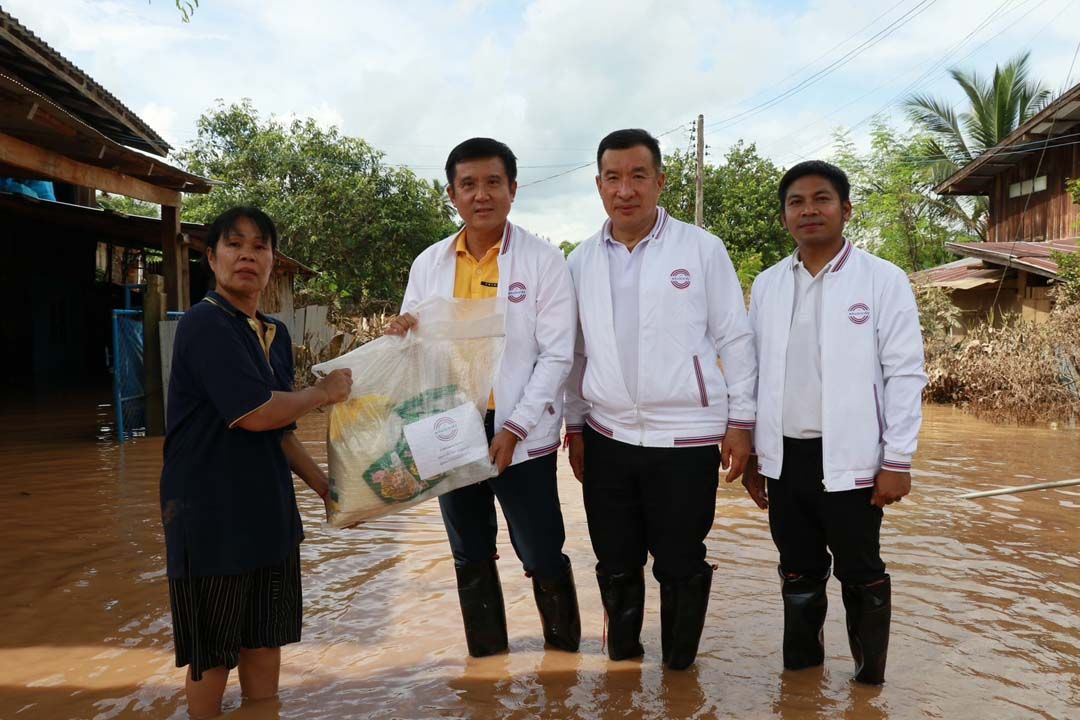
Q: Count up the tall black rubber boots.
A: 6